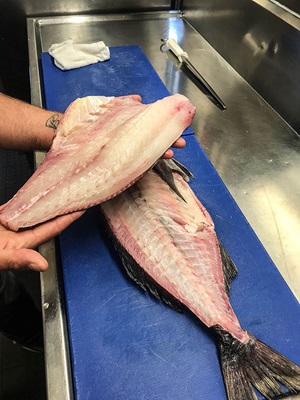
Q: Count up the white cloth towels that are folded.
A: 1